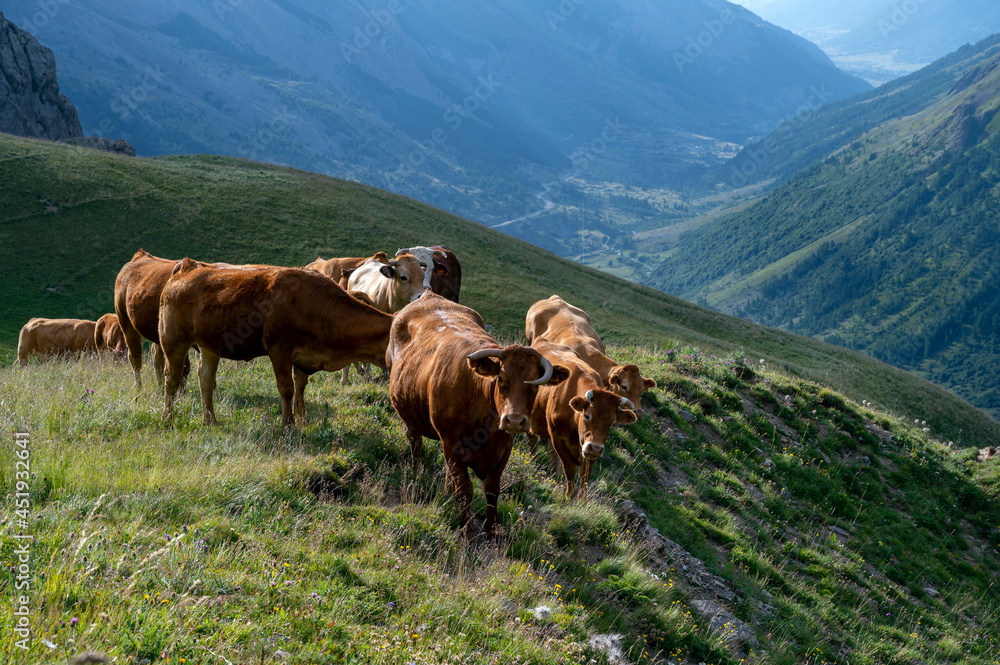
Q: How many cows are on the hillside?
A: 10